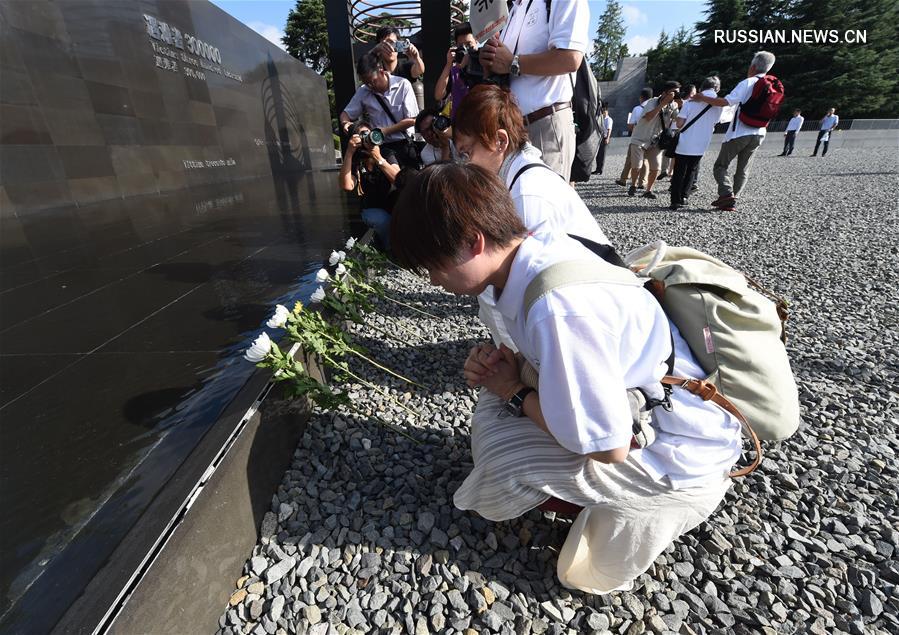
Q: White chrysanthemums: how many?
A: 8